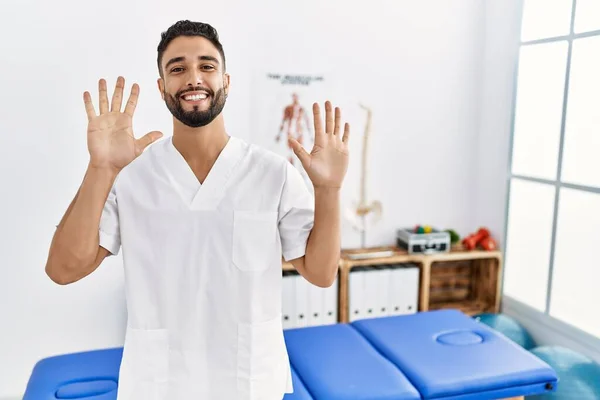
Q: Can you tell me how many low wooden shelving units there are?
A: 1